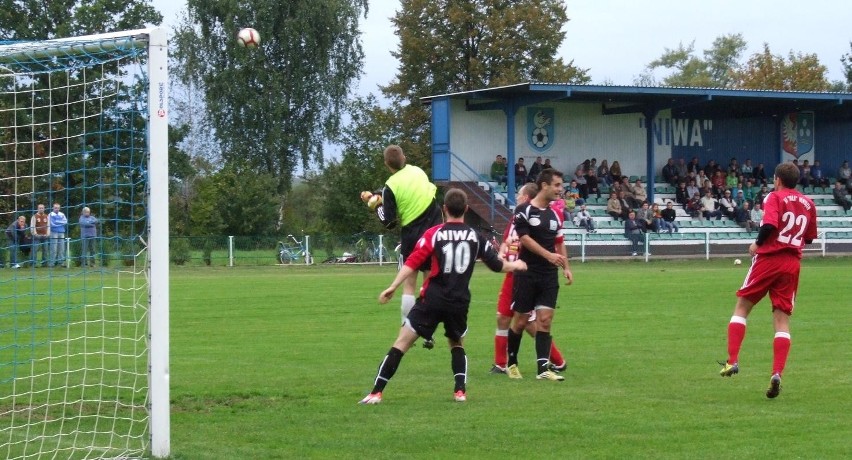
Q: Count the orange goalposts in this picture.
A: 0